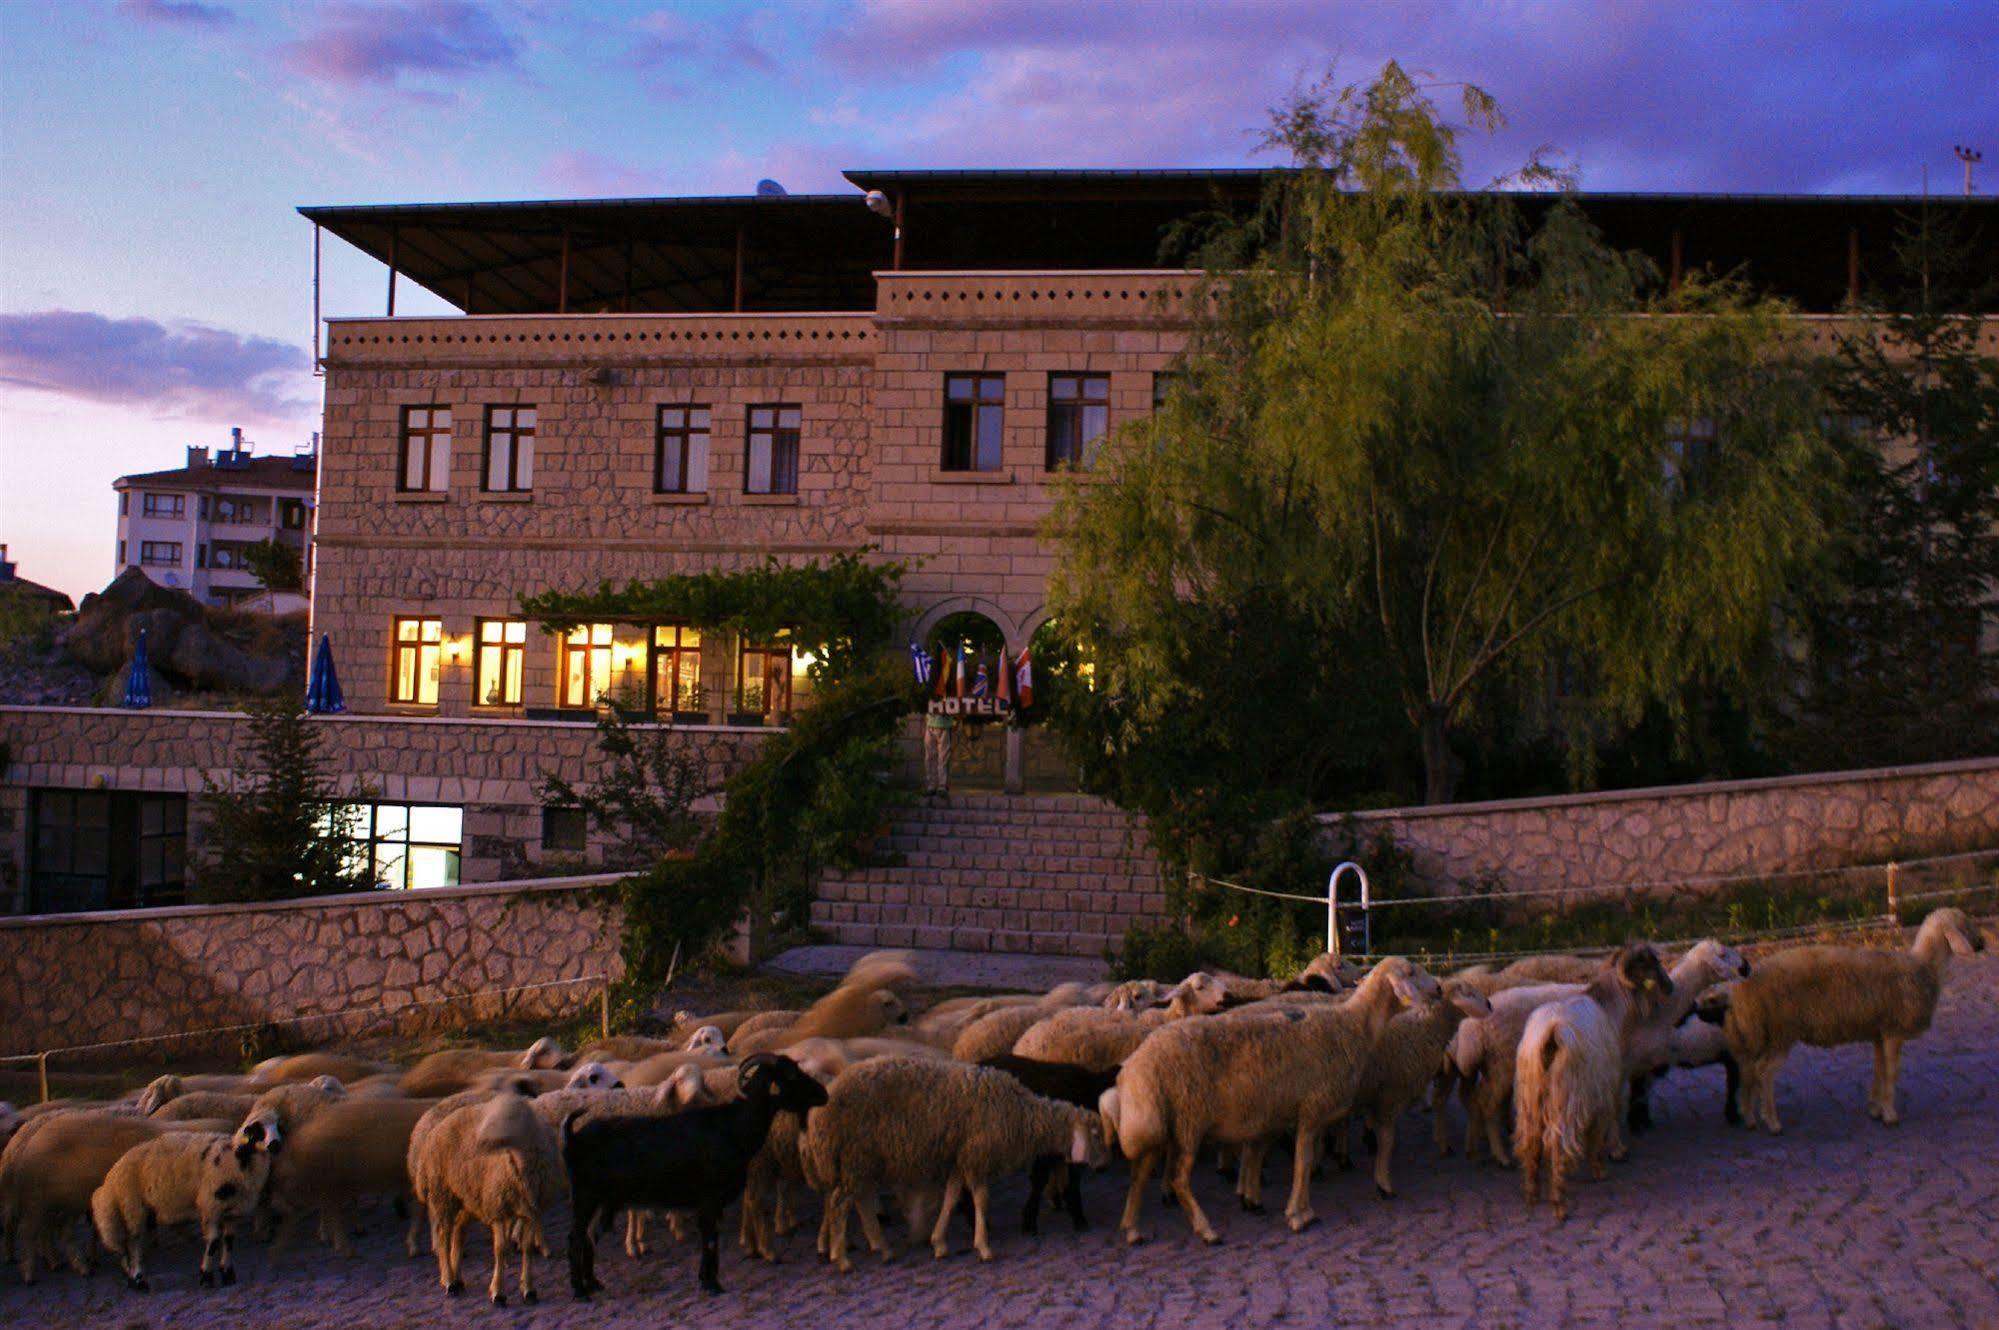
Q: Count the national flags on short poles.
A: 6